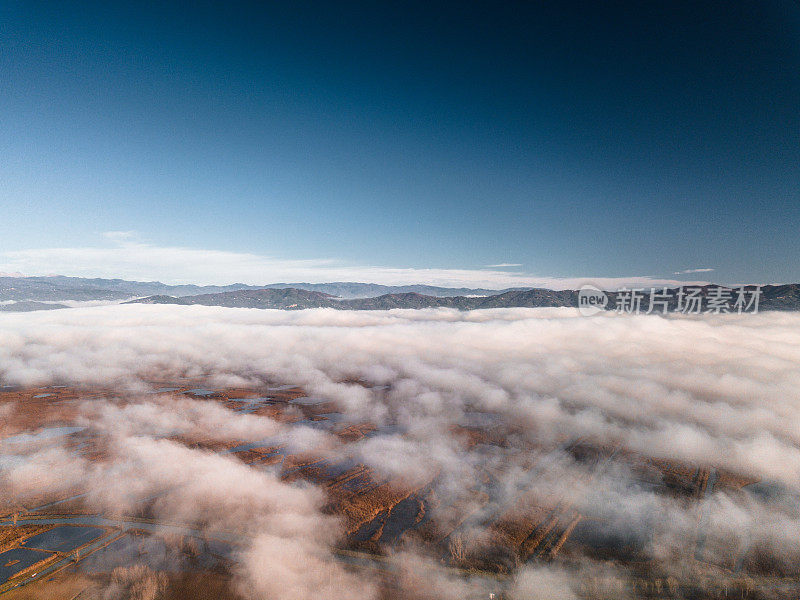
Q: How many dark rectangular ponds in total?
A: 2